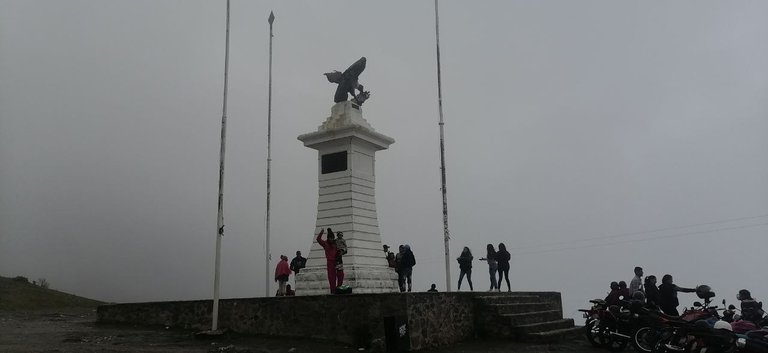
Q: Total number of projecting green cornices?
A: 0